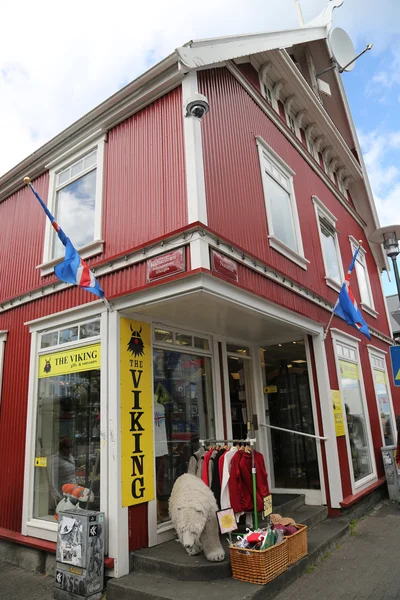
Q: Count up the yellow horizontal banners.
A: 3